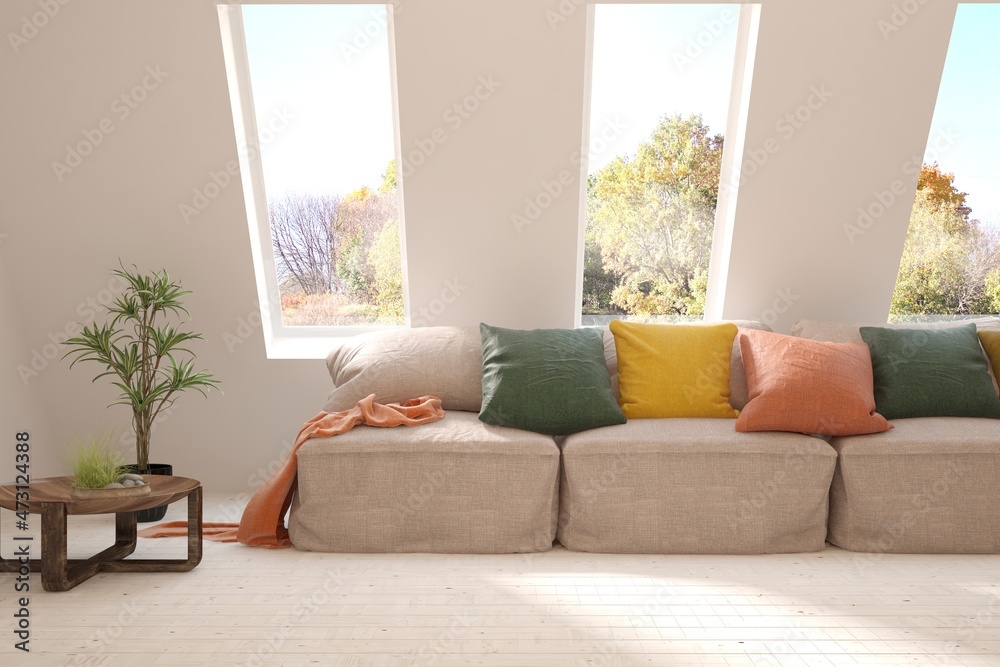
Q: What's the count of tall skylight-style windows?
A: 3